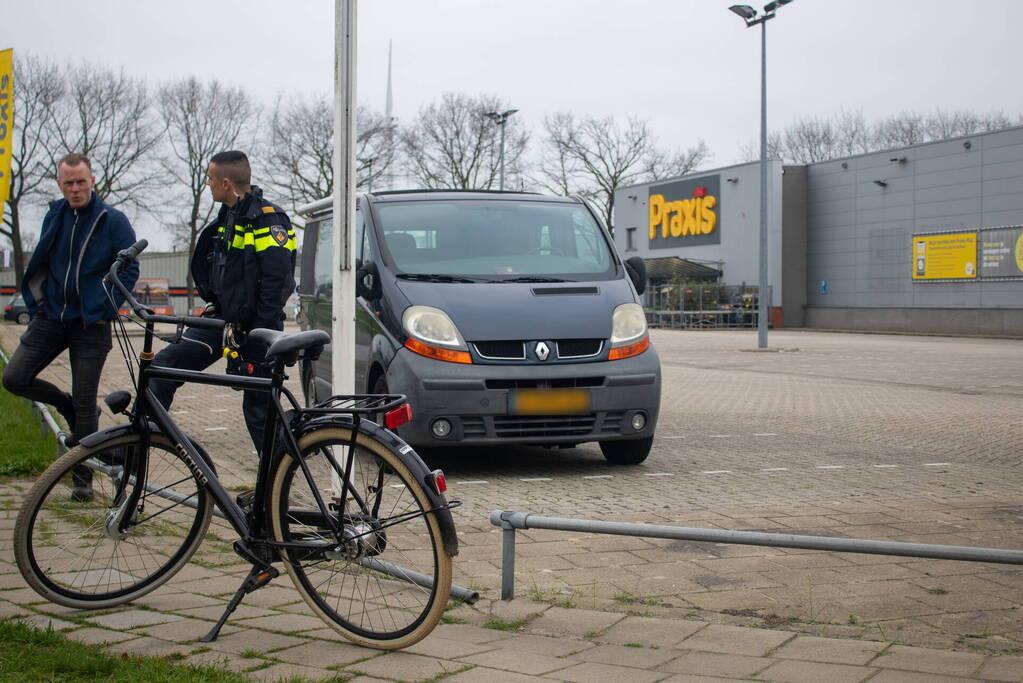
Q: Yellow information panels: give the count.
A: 1